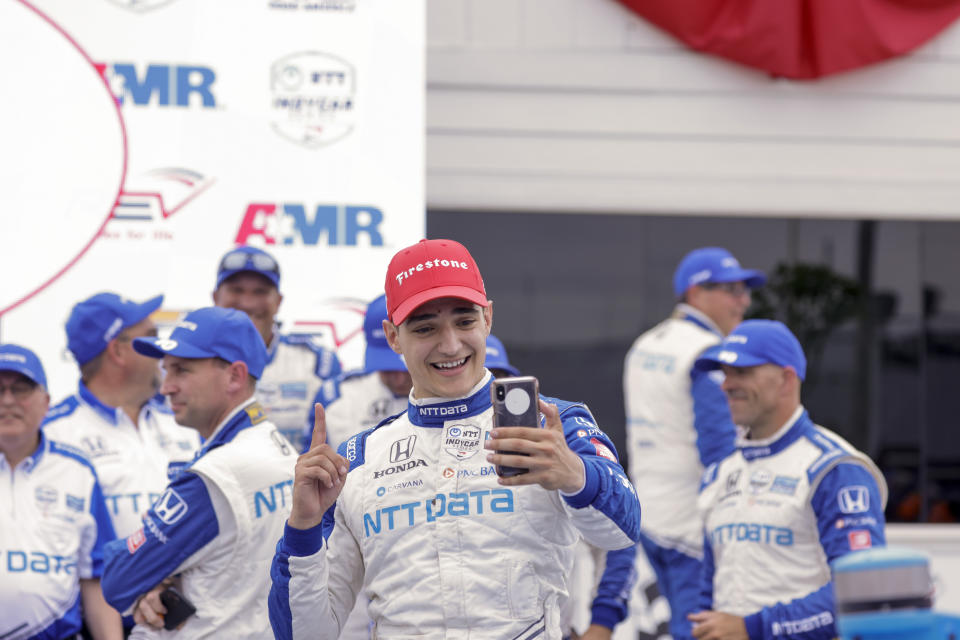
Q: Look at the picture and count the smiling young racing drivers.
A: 1